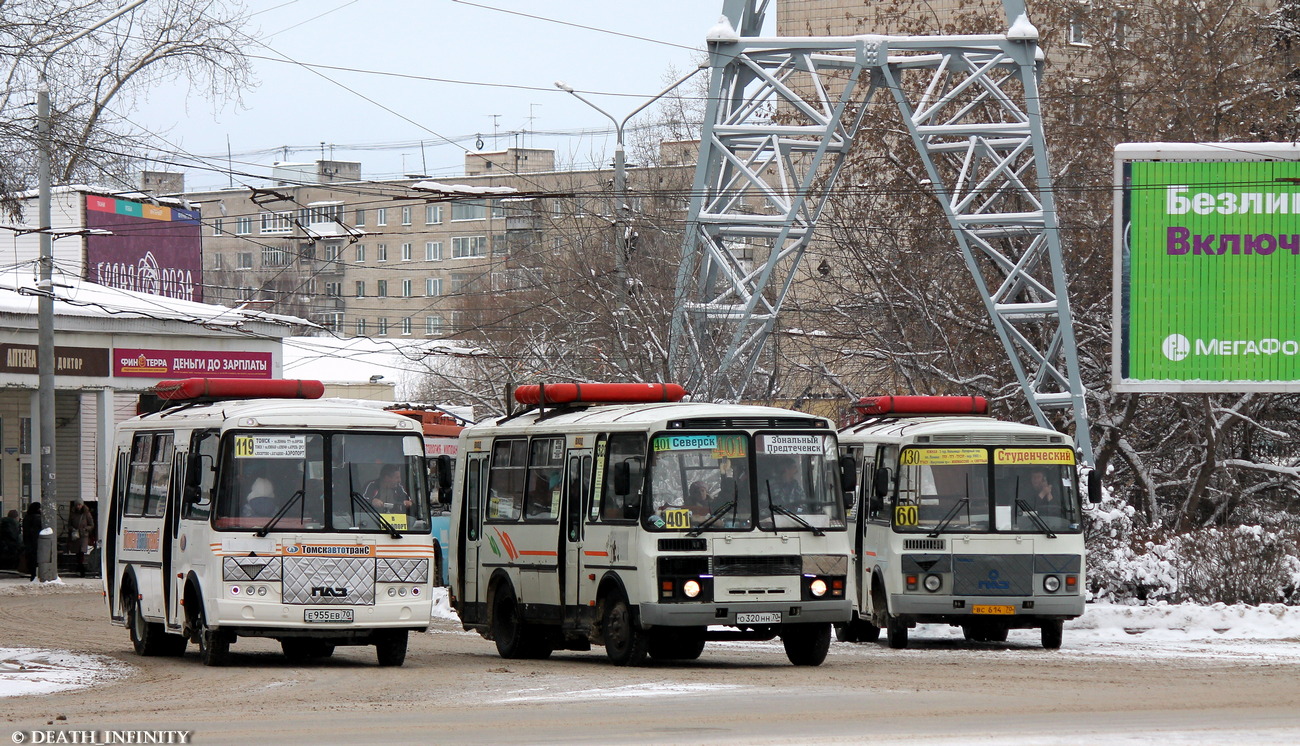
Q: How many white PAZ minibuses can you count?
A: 3